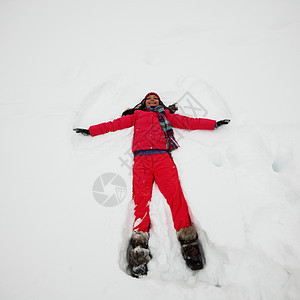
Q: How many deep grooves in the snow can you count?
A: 2